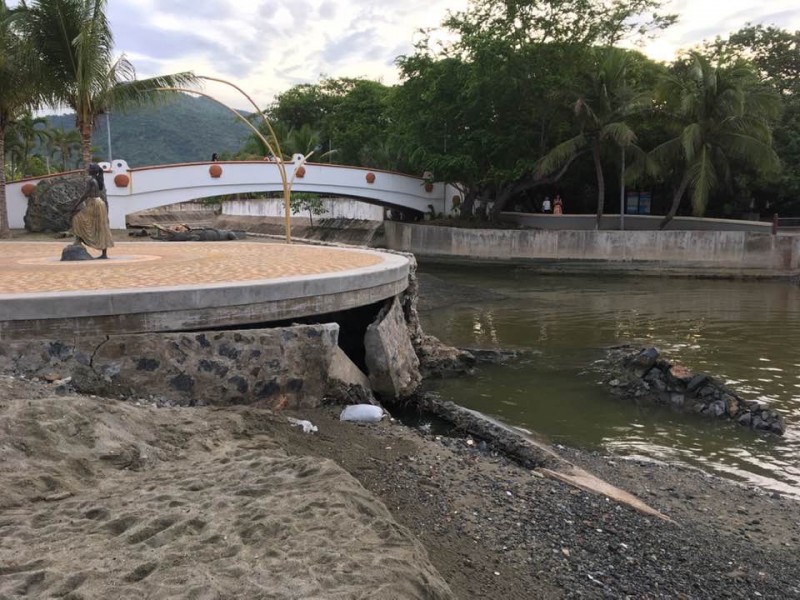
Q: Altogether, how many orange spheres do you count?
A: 7